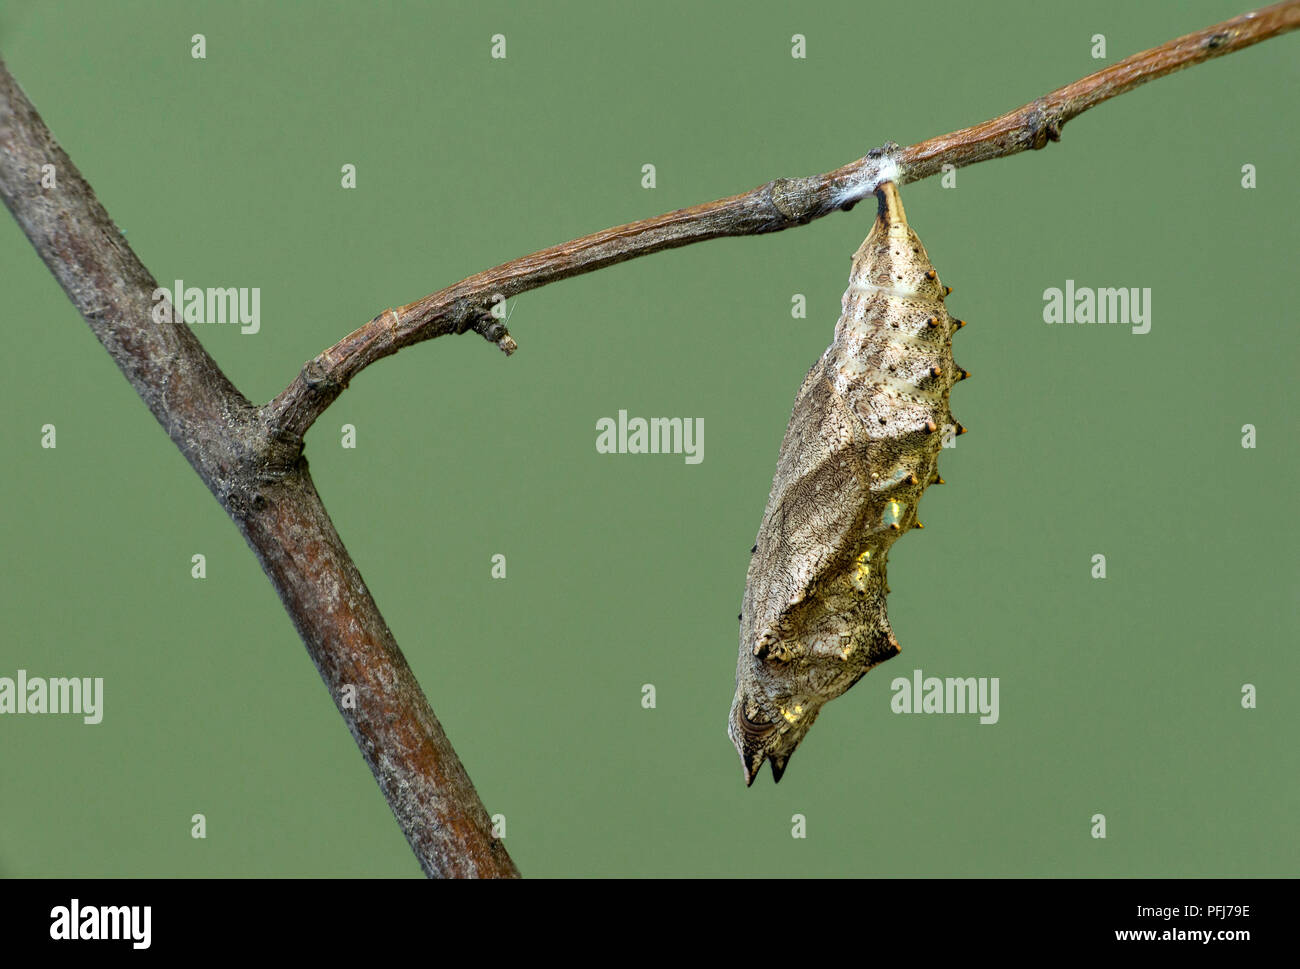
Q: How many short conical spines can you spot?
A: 12